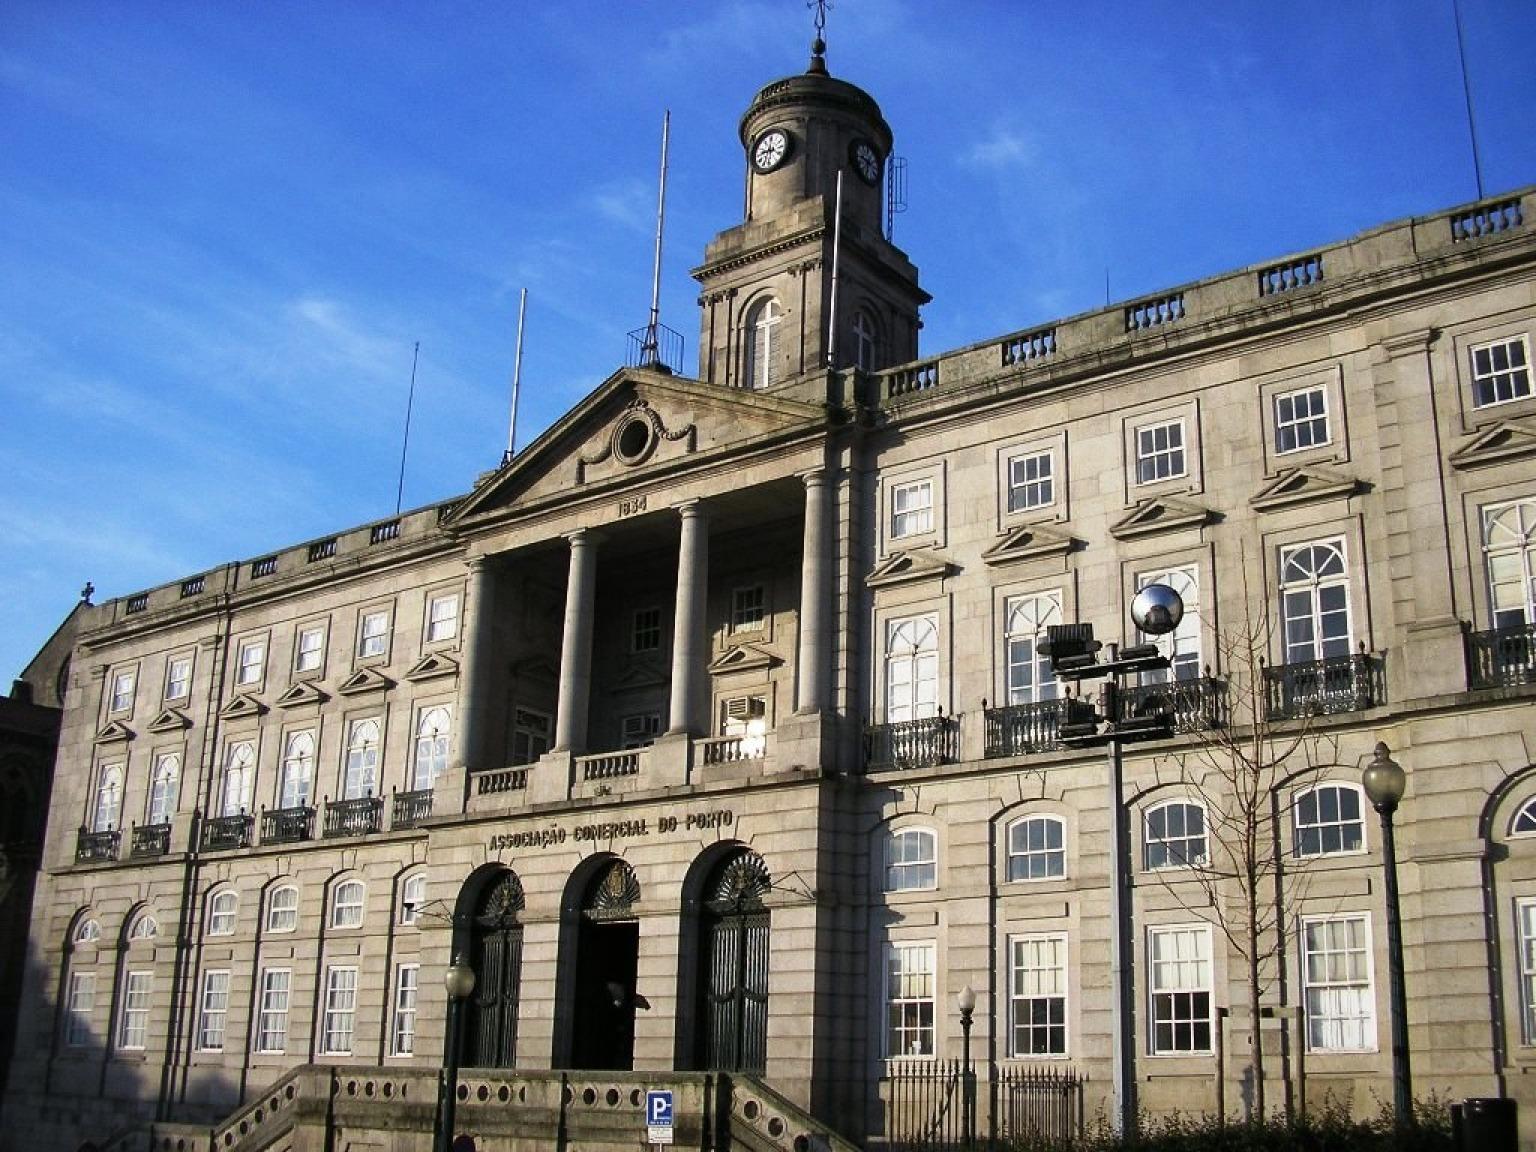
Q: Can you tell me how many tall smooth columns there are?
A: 4